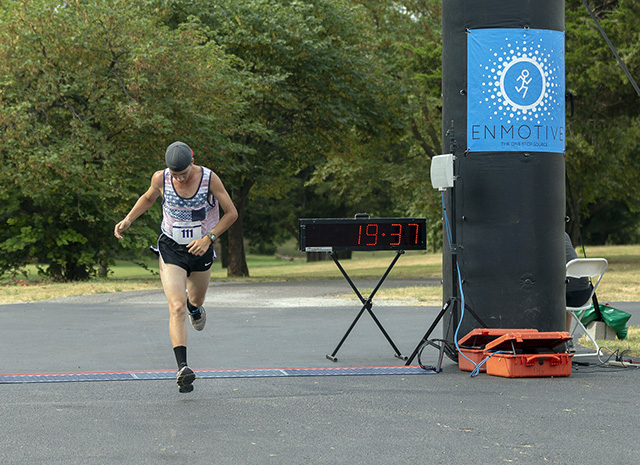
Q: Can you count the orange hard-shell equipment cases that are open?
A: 2